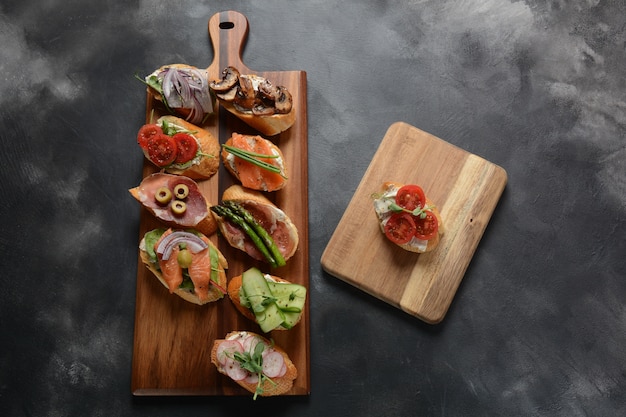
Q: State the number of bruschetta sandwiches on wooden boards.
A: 10